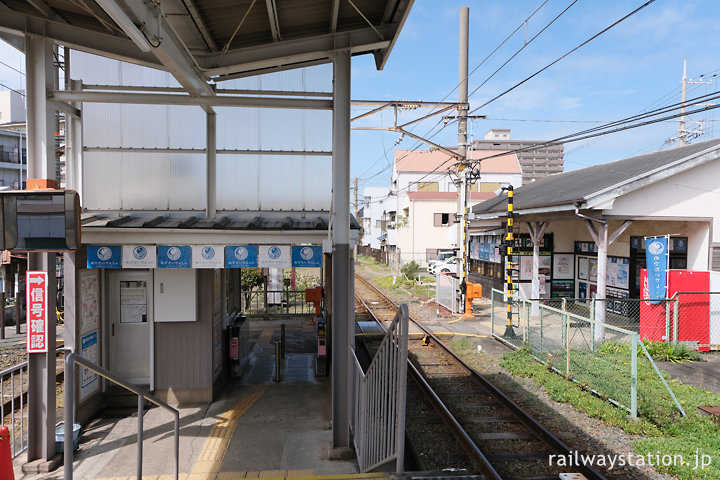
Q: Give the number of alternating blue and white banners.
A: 7